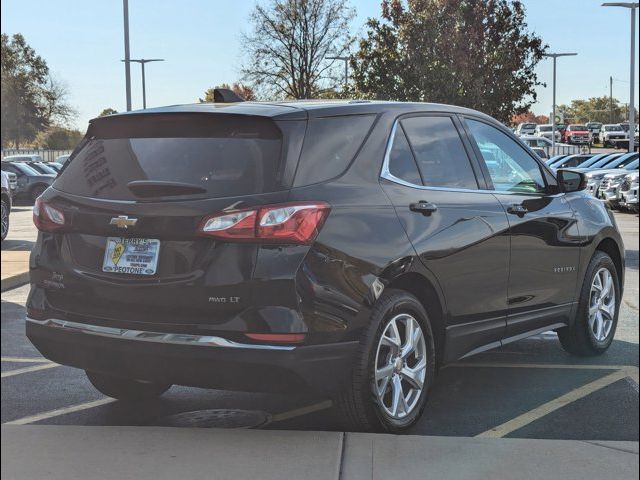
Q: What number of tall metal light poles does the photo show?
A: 5